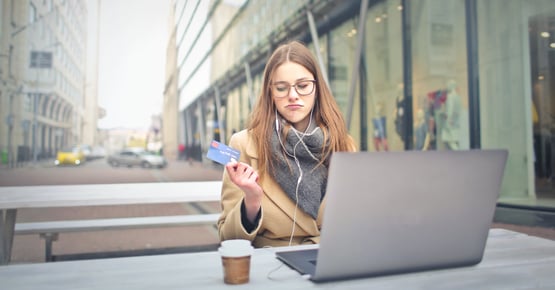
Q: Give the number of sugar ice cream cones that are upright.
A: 0